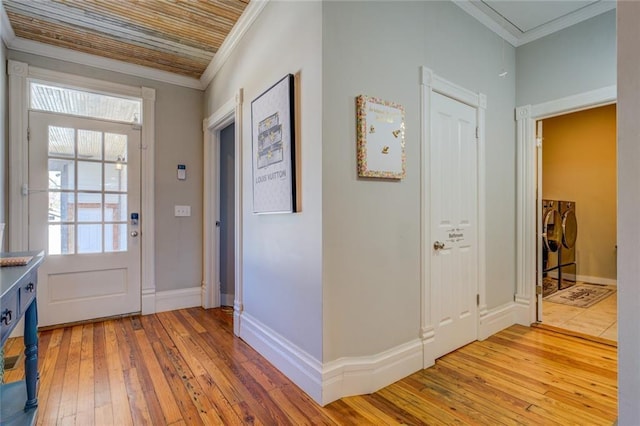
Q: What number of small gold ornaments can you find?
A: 3